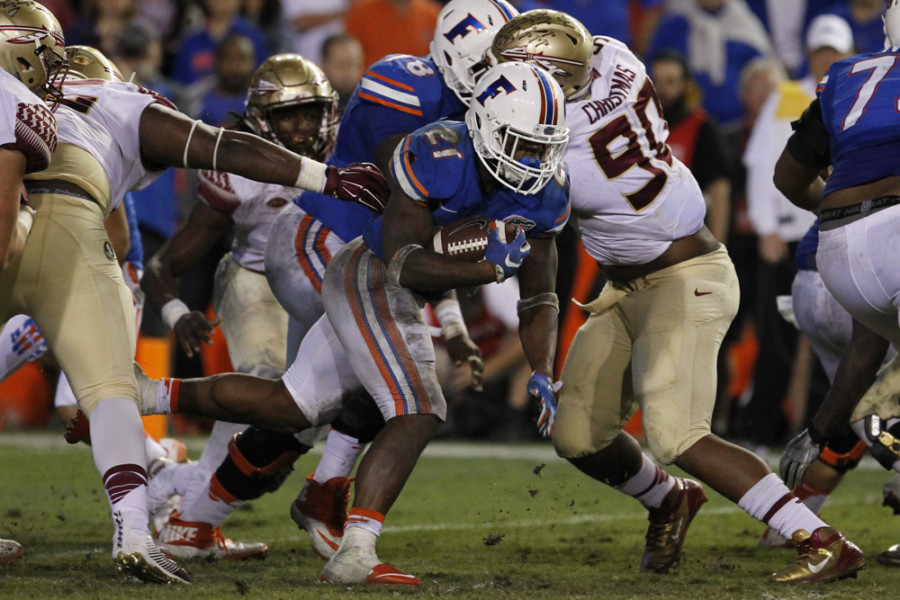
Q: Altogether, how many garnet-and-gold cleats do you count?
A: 2